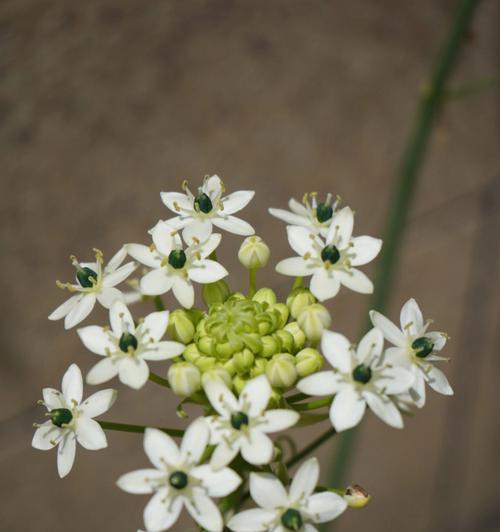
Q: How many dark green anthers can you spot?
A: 12